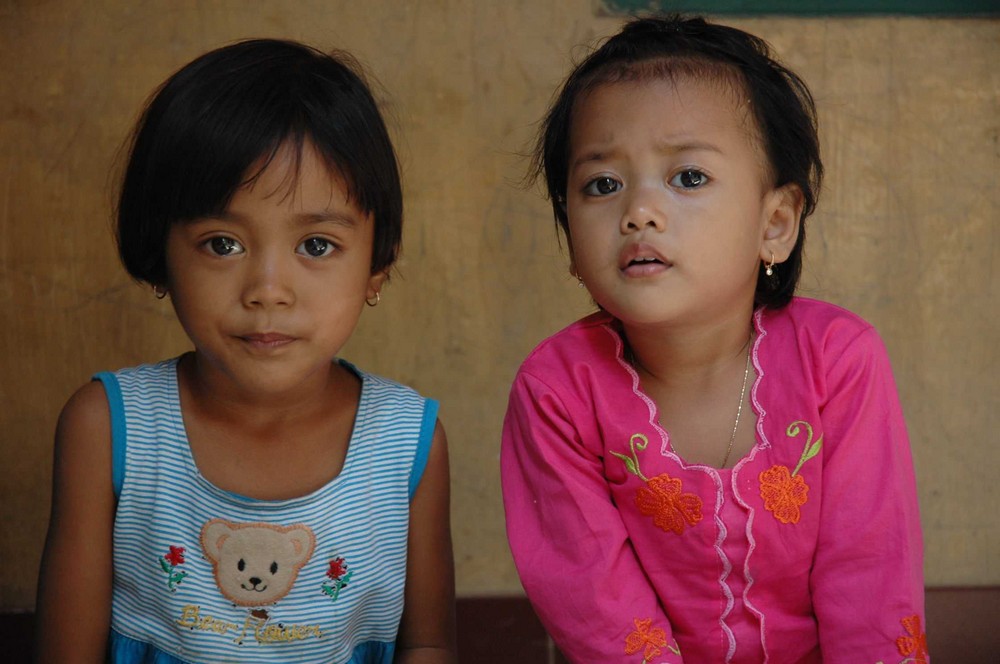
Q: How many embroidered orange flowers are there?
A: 4